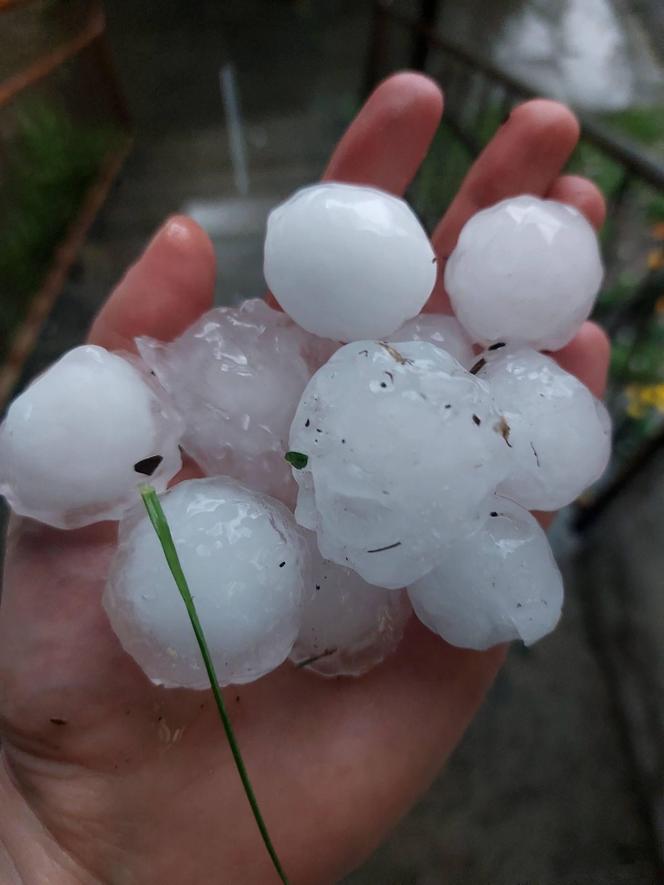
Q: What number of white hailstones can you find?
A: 10